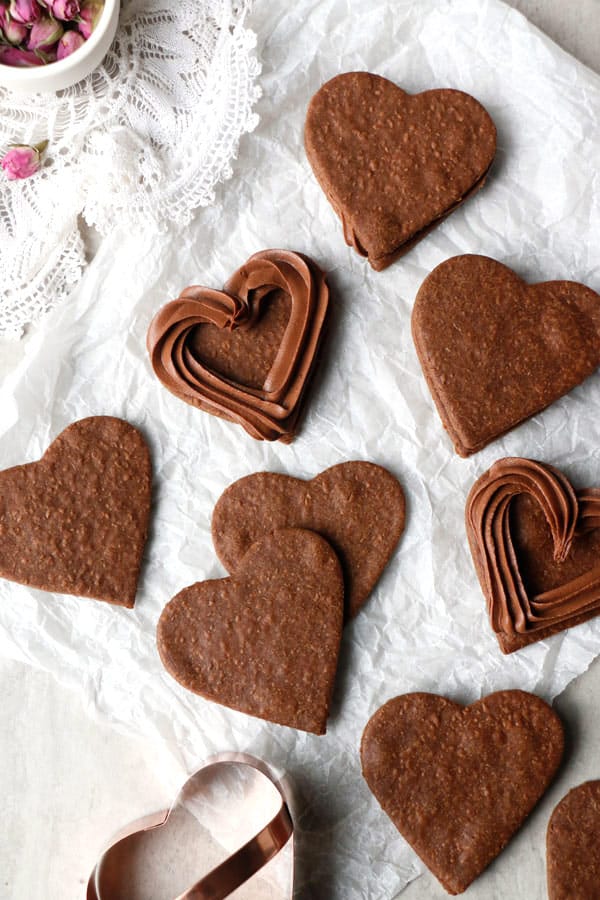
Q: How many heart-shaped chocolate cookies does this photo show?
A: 9